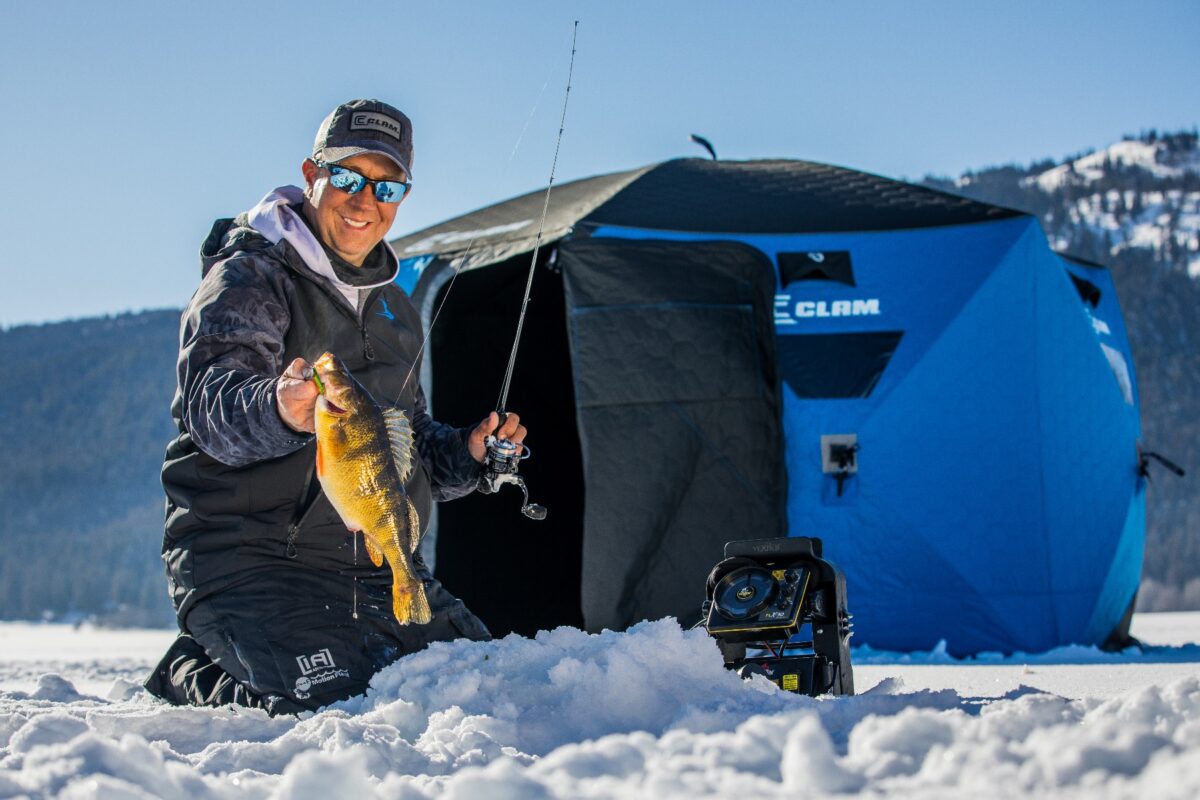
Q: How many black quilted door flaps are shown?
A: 1